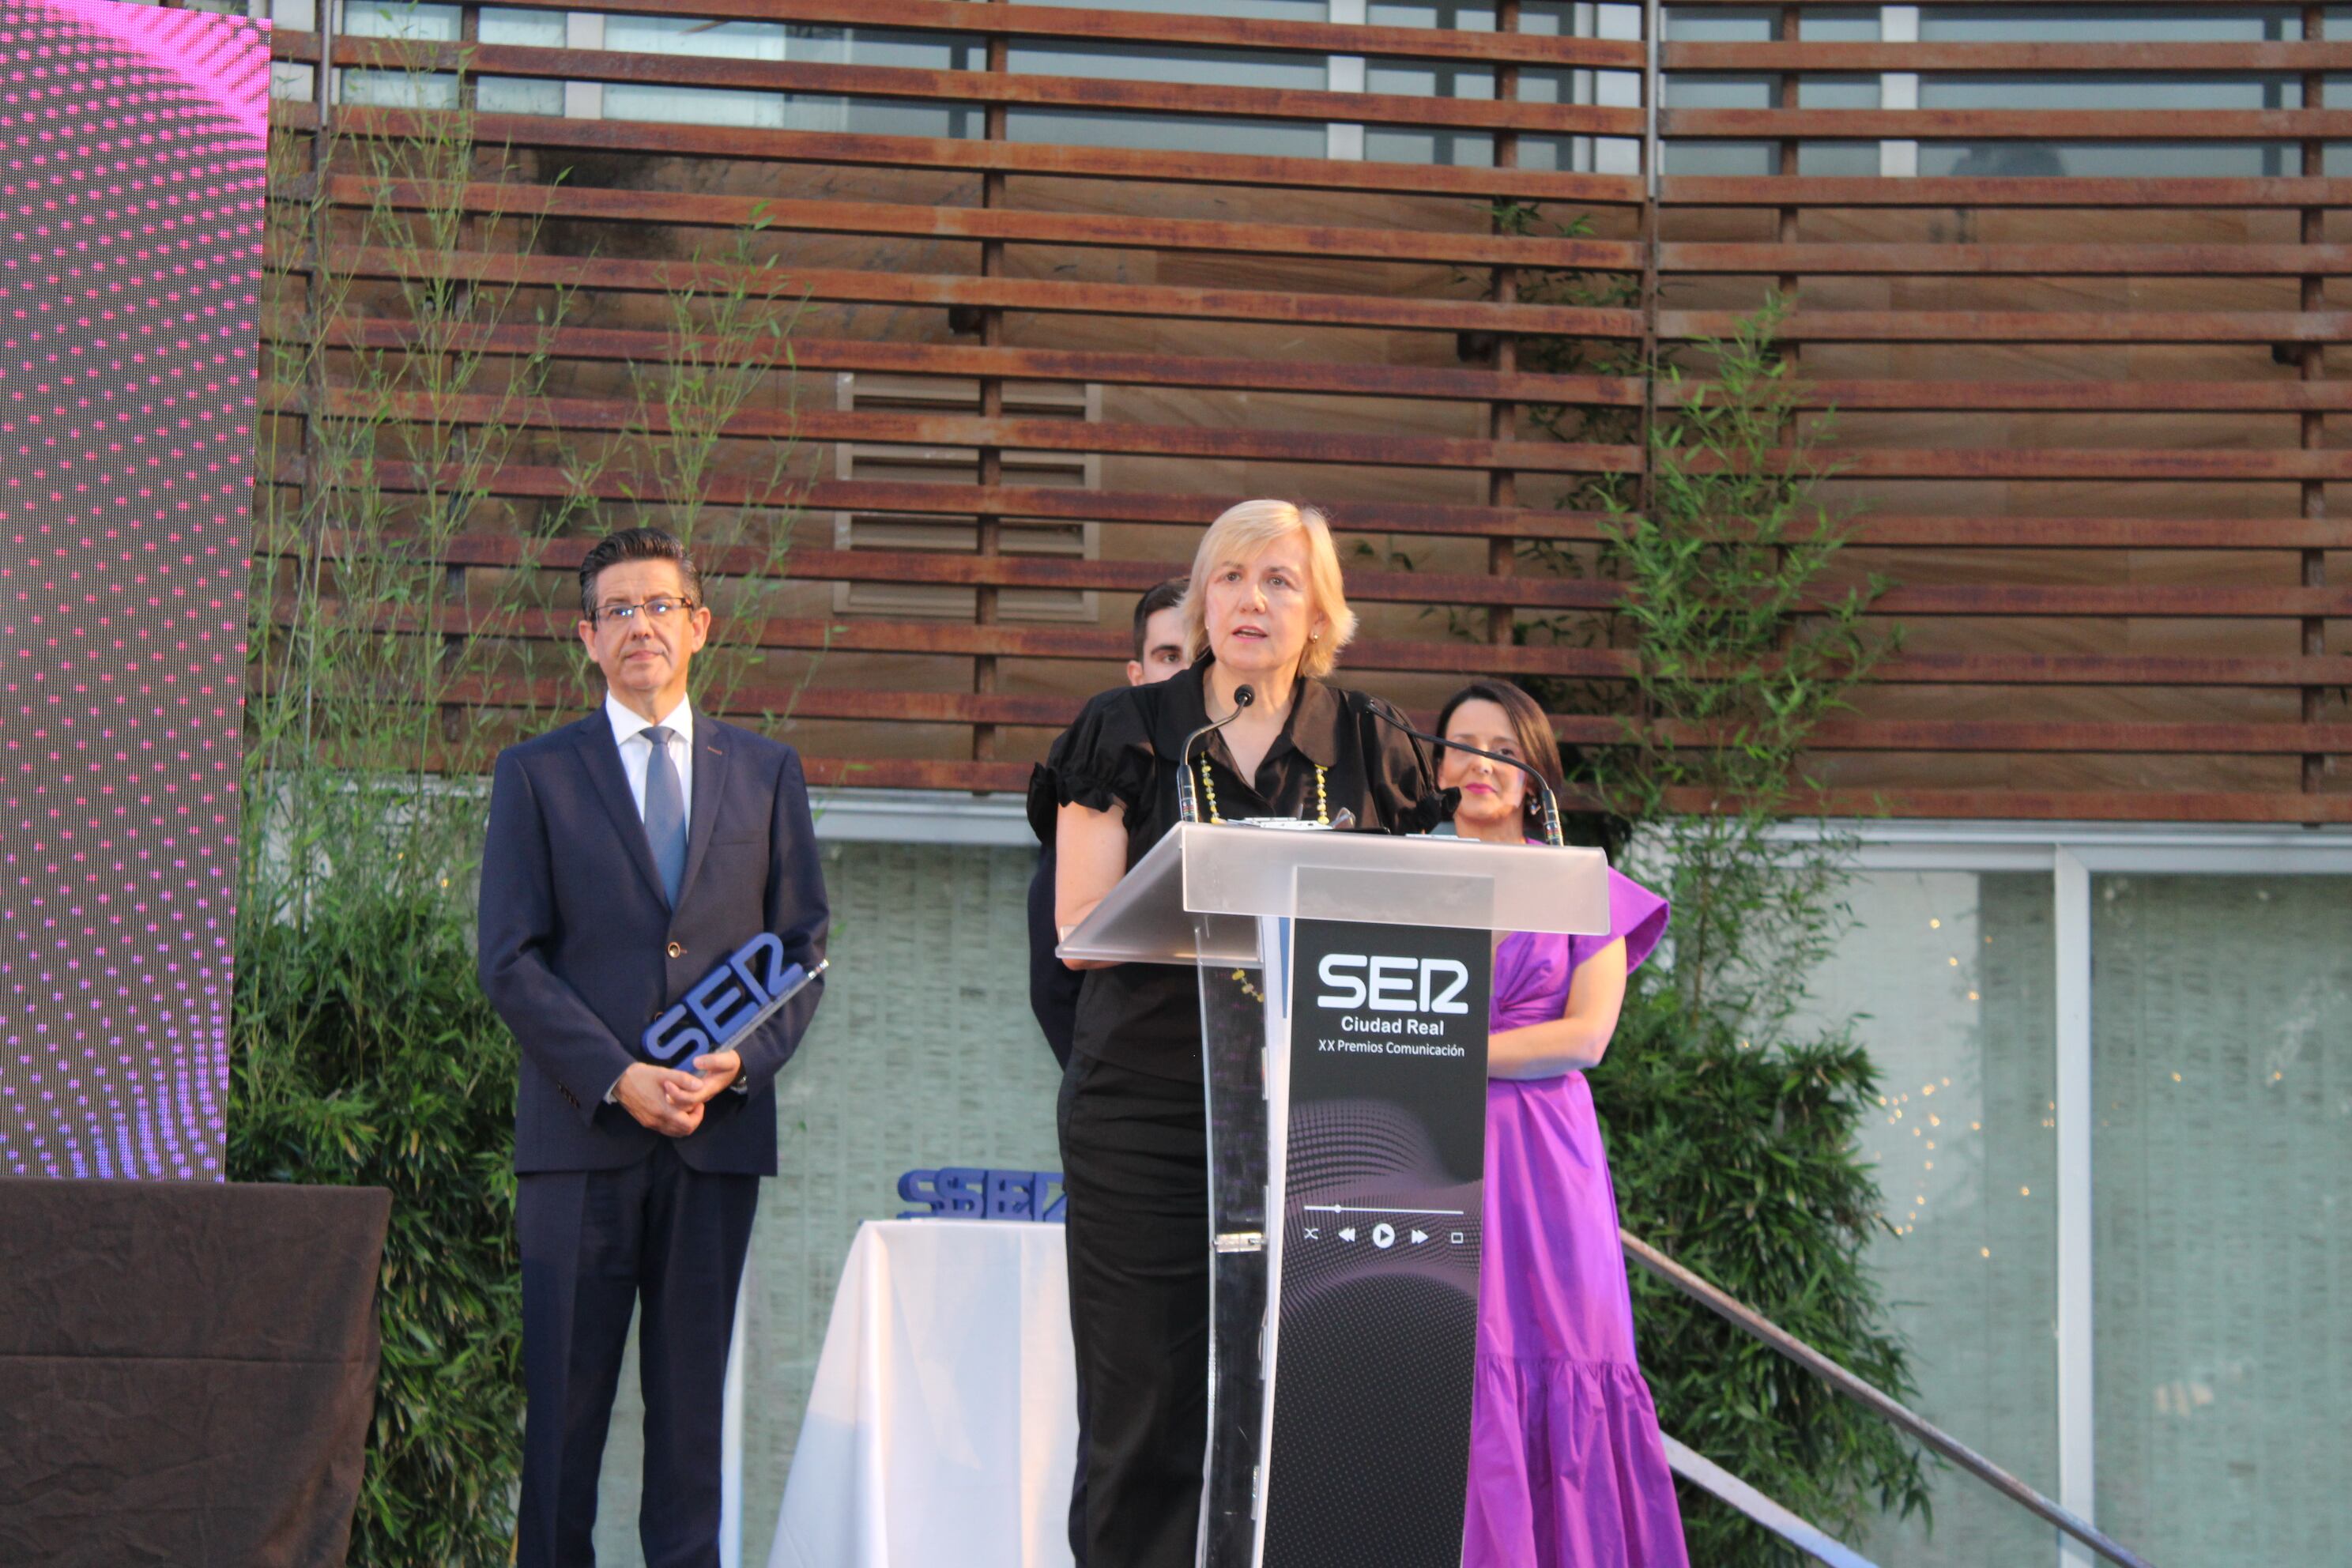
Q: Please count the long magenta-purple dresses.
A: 1